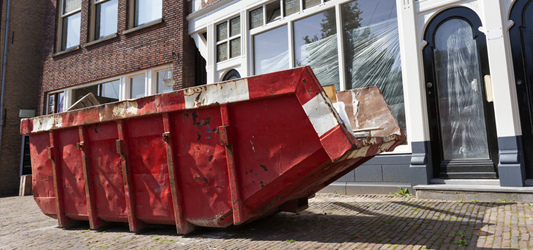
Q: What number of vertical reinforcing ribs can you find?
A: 5